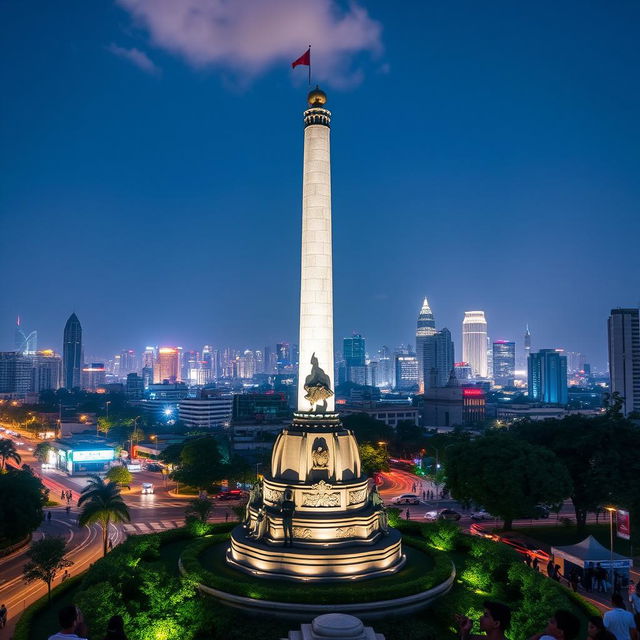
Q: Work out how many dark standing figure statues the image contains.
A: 1